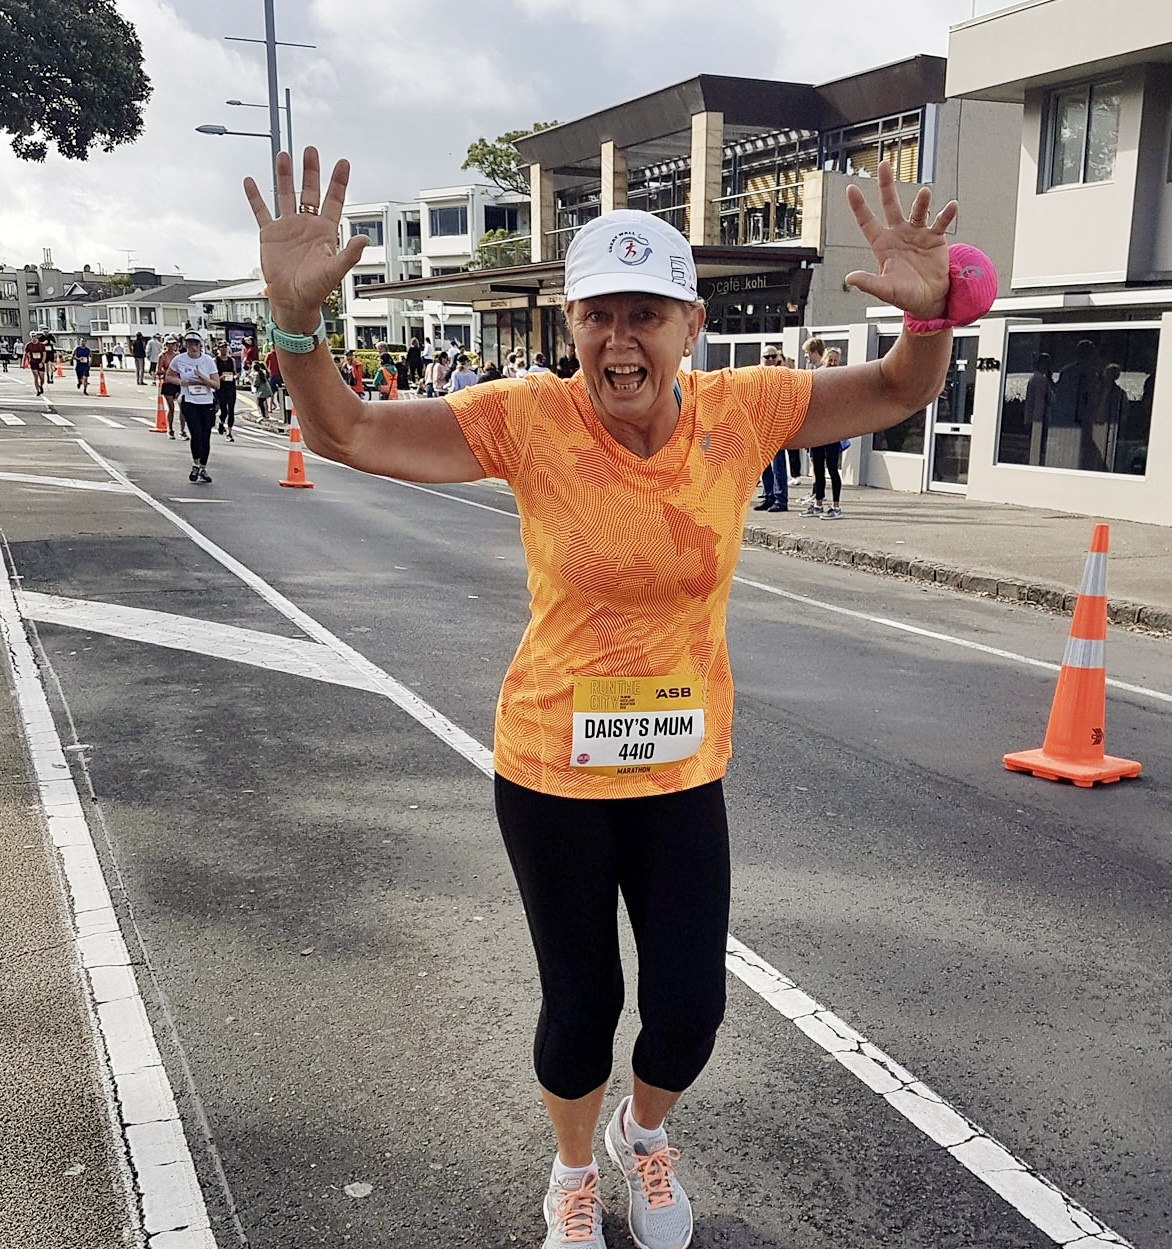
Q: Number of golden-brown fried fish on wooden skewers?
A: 0